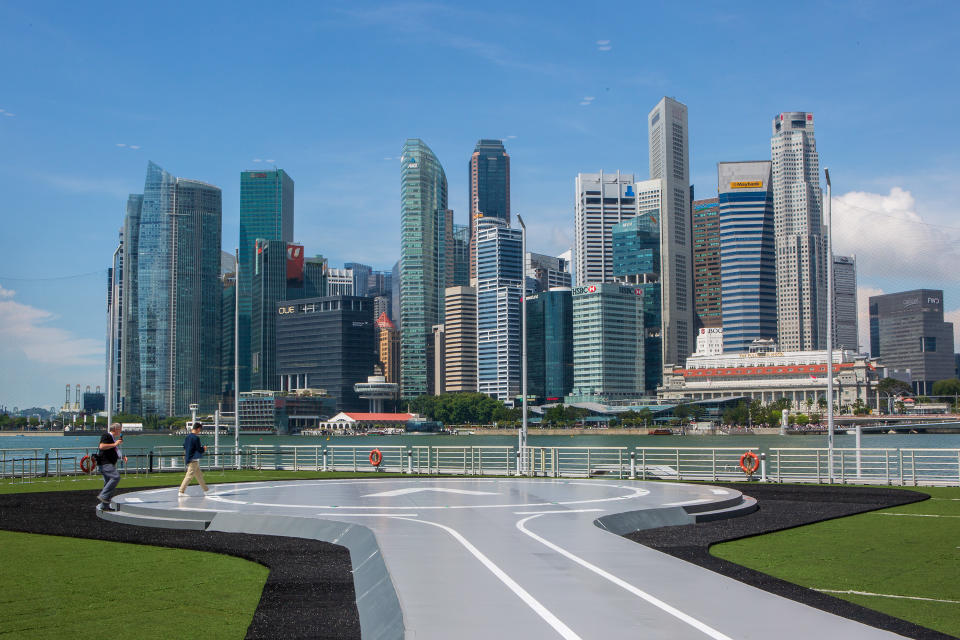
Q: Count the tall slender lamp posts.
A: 4